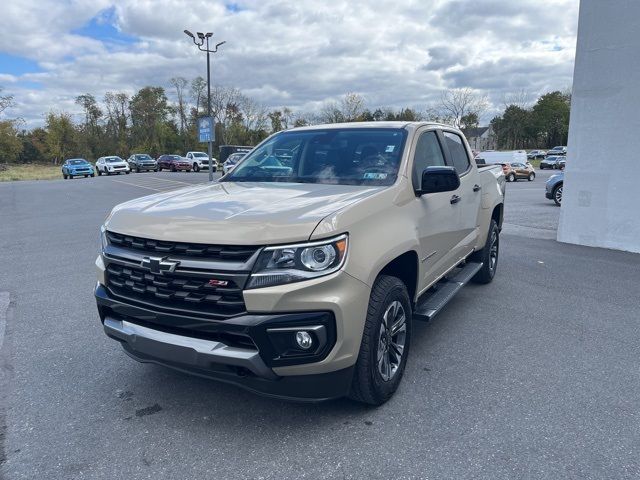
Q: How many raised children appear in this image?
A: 0